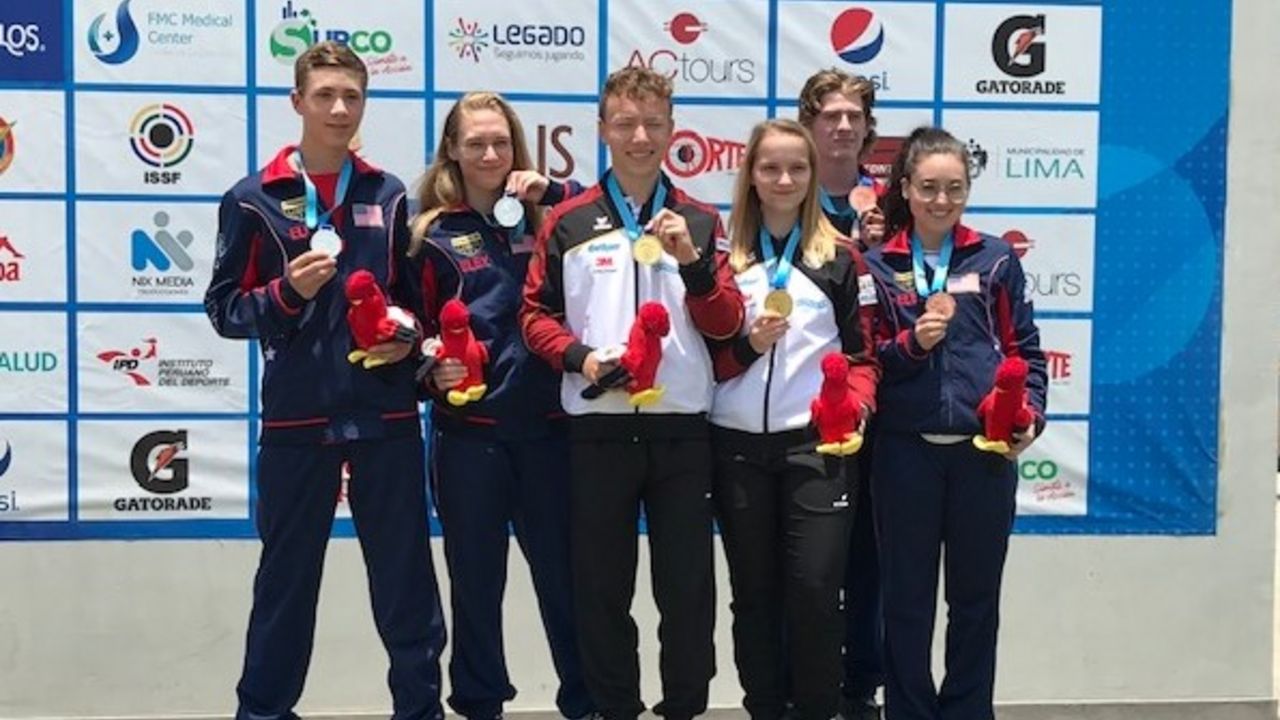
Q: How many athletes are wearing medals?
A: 6